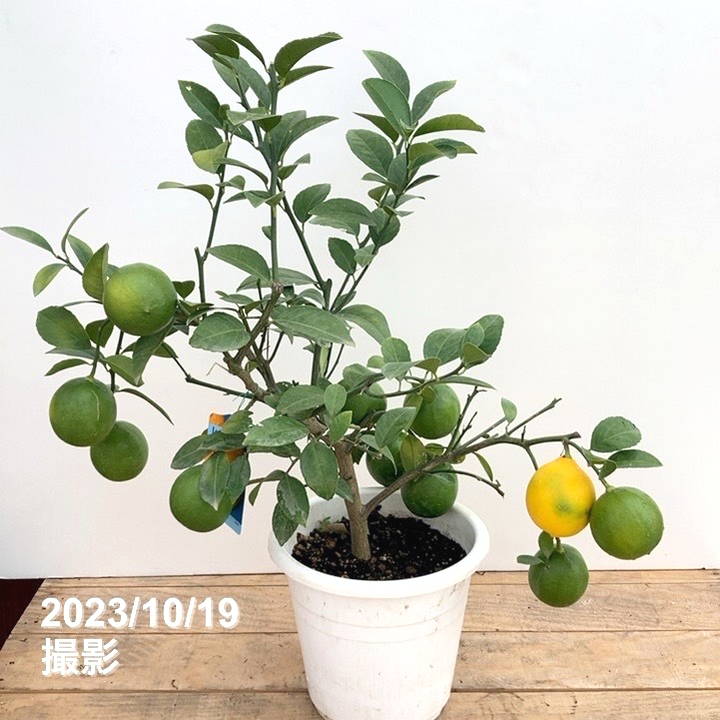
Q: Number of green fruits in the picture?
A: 10